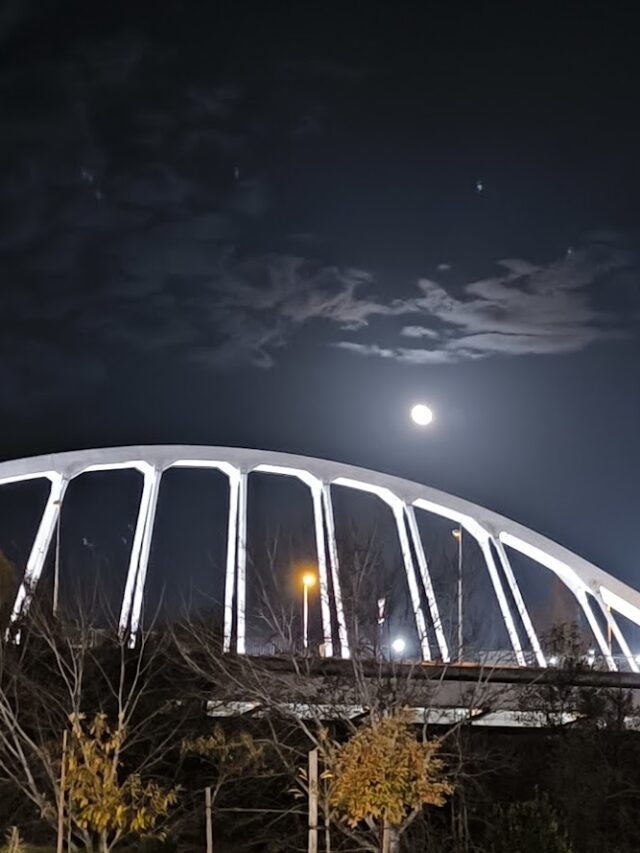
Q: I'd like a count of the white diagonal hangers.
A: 14